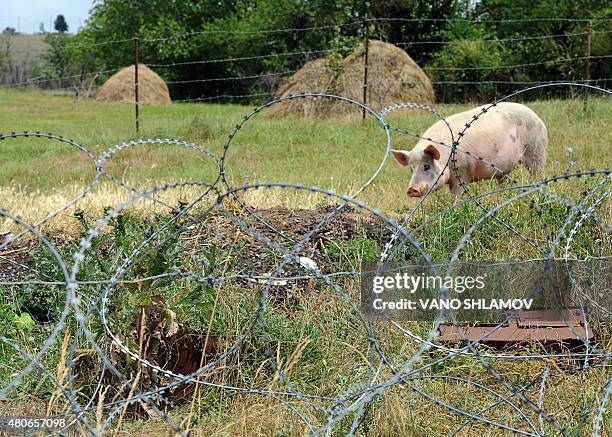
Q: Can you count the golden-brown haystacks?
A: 3